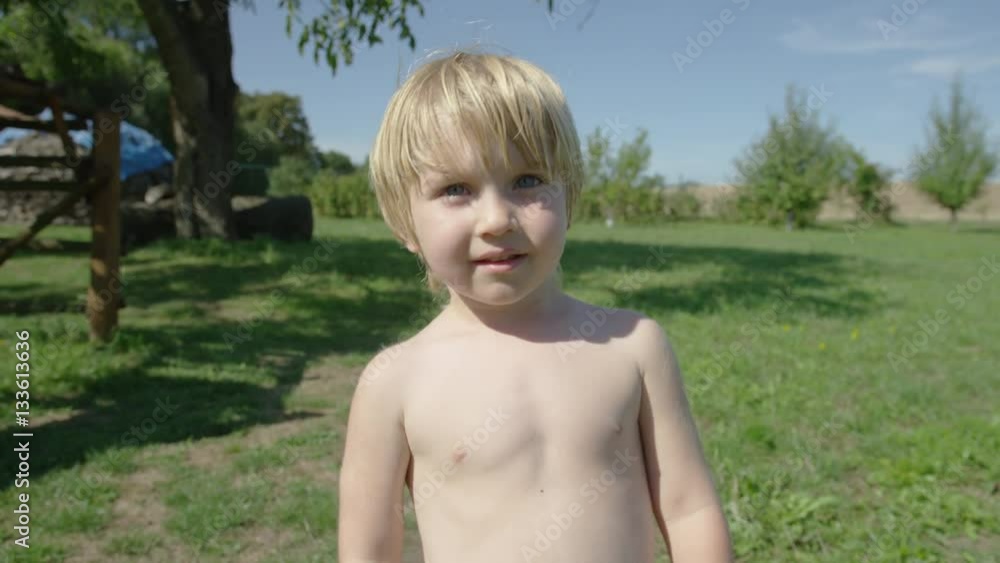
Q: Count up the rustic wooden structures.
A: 1